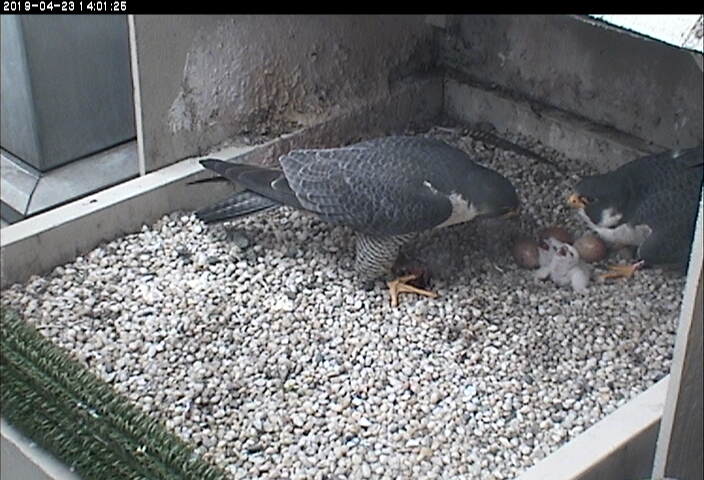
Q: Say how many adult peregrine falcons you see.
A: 2